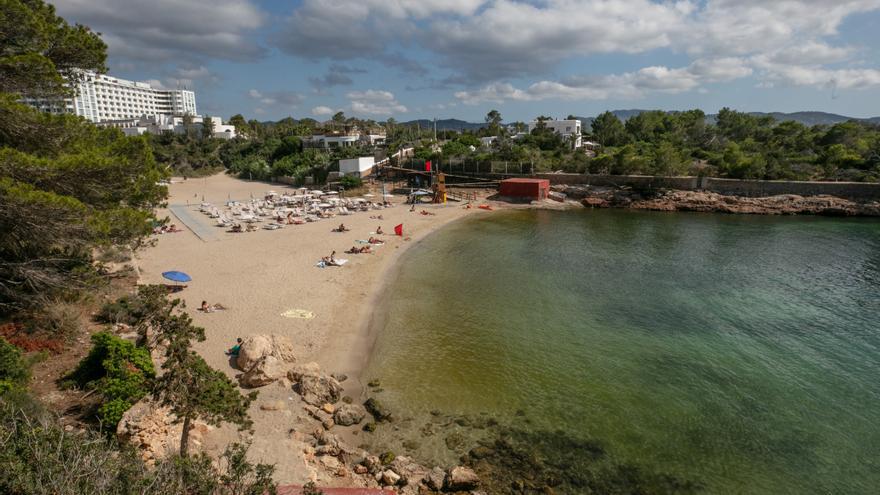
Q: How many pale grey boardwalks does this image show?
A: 1